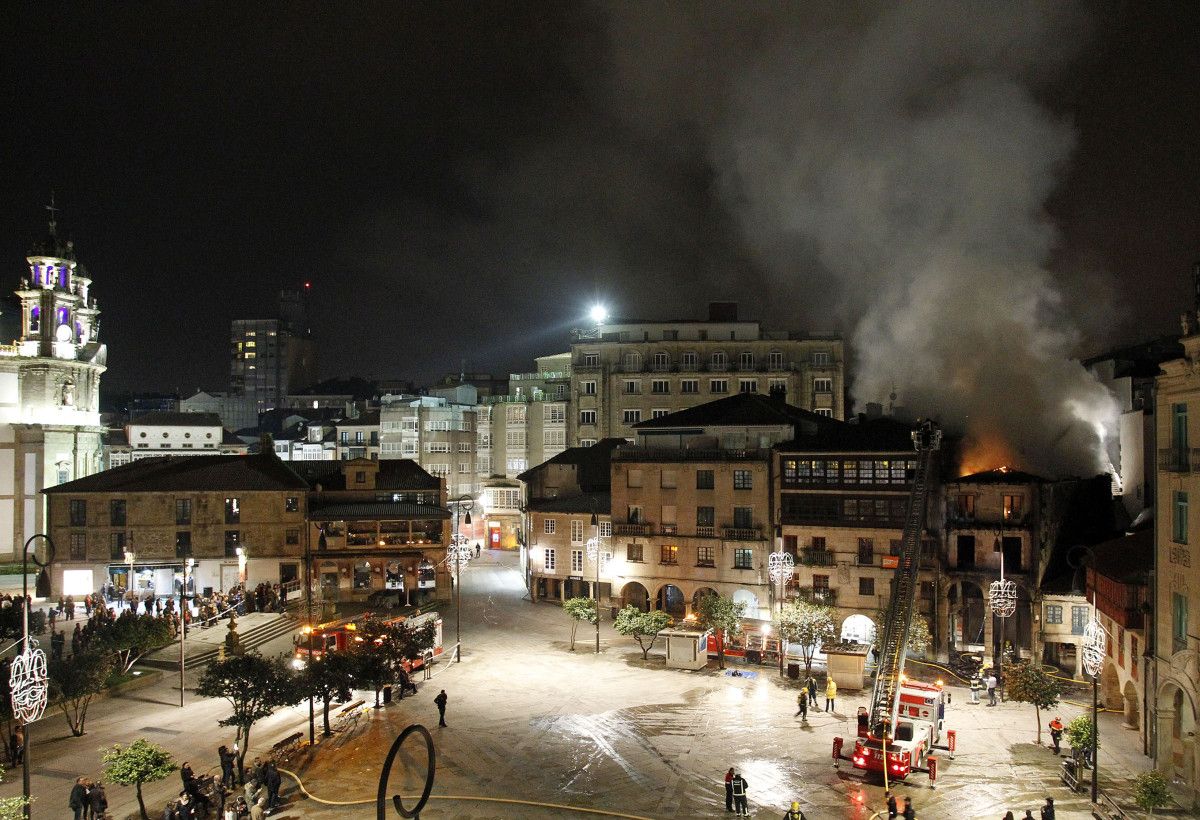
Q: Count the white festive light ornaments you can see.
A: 6